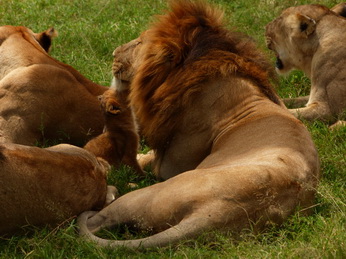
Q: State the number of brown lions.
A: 5